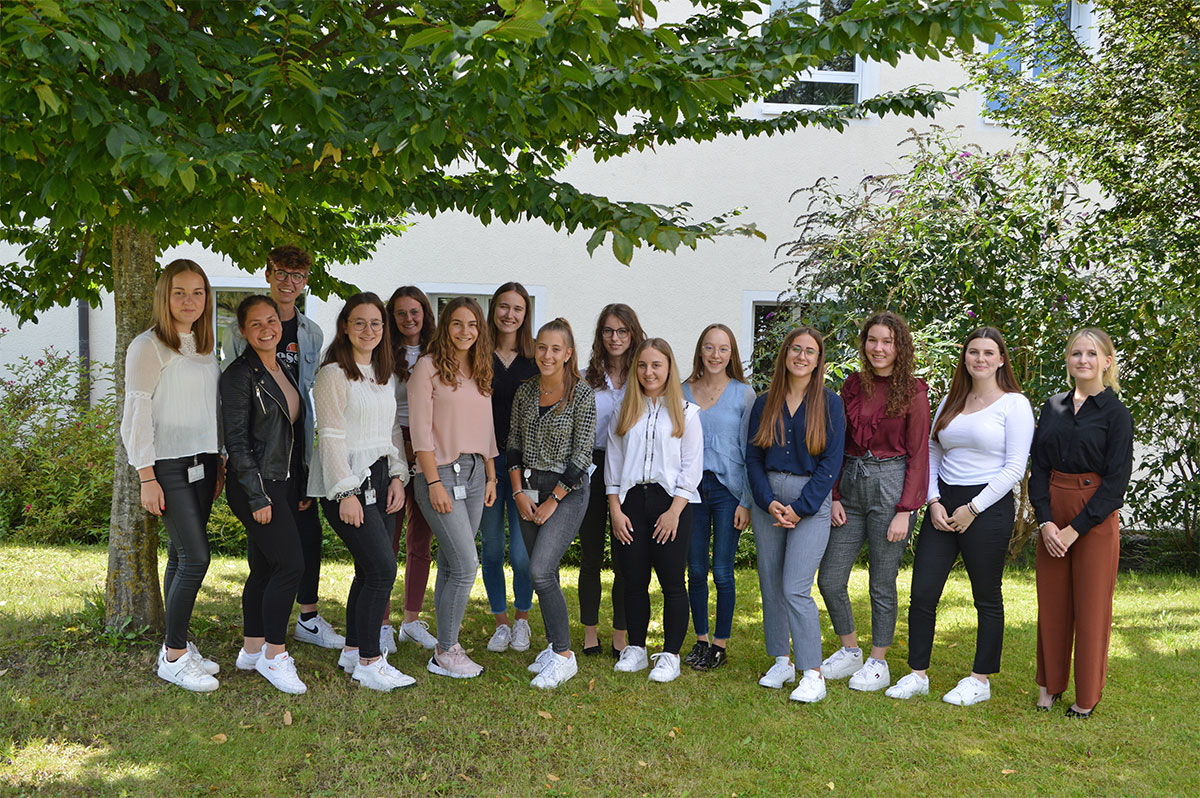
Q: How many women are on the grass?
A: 14